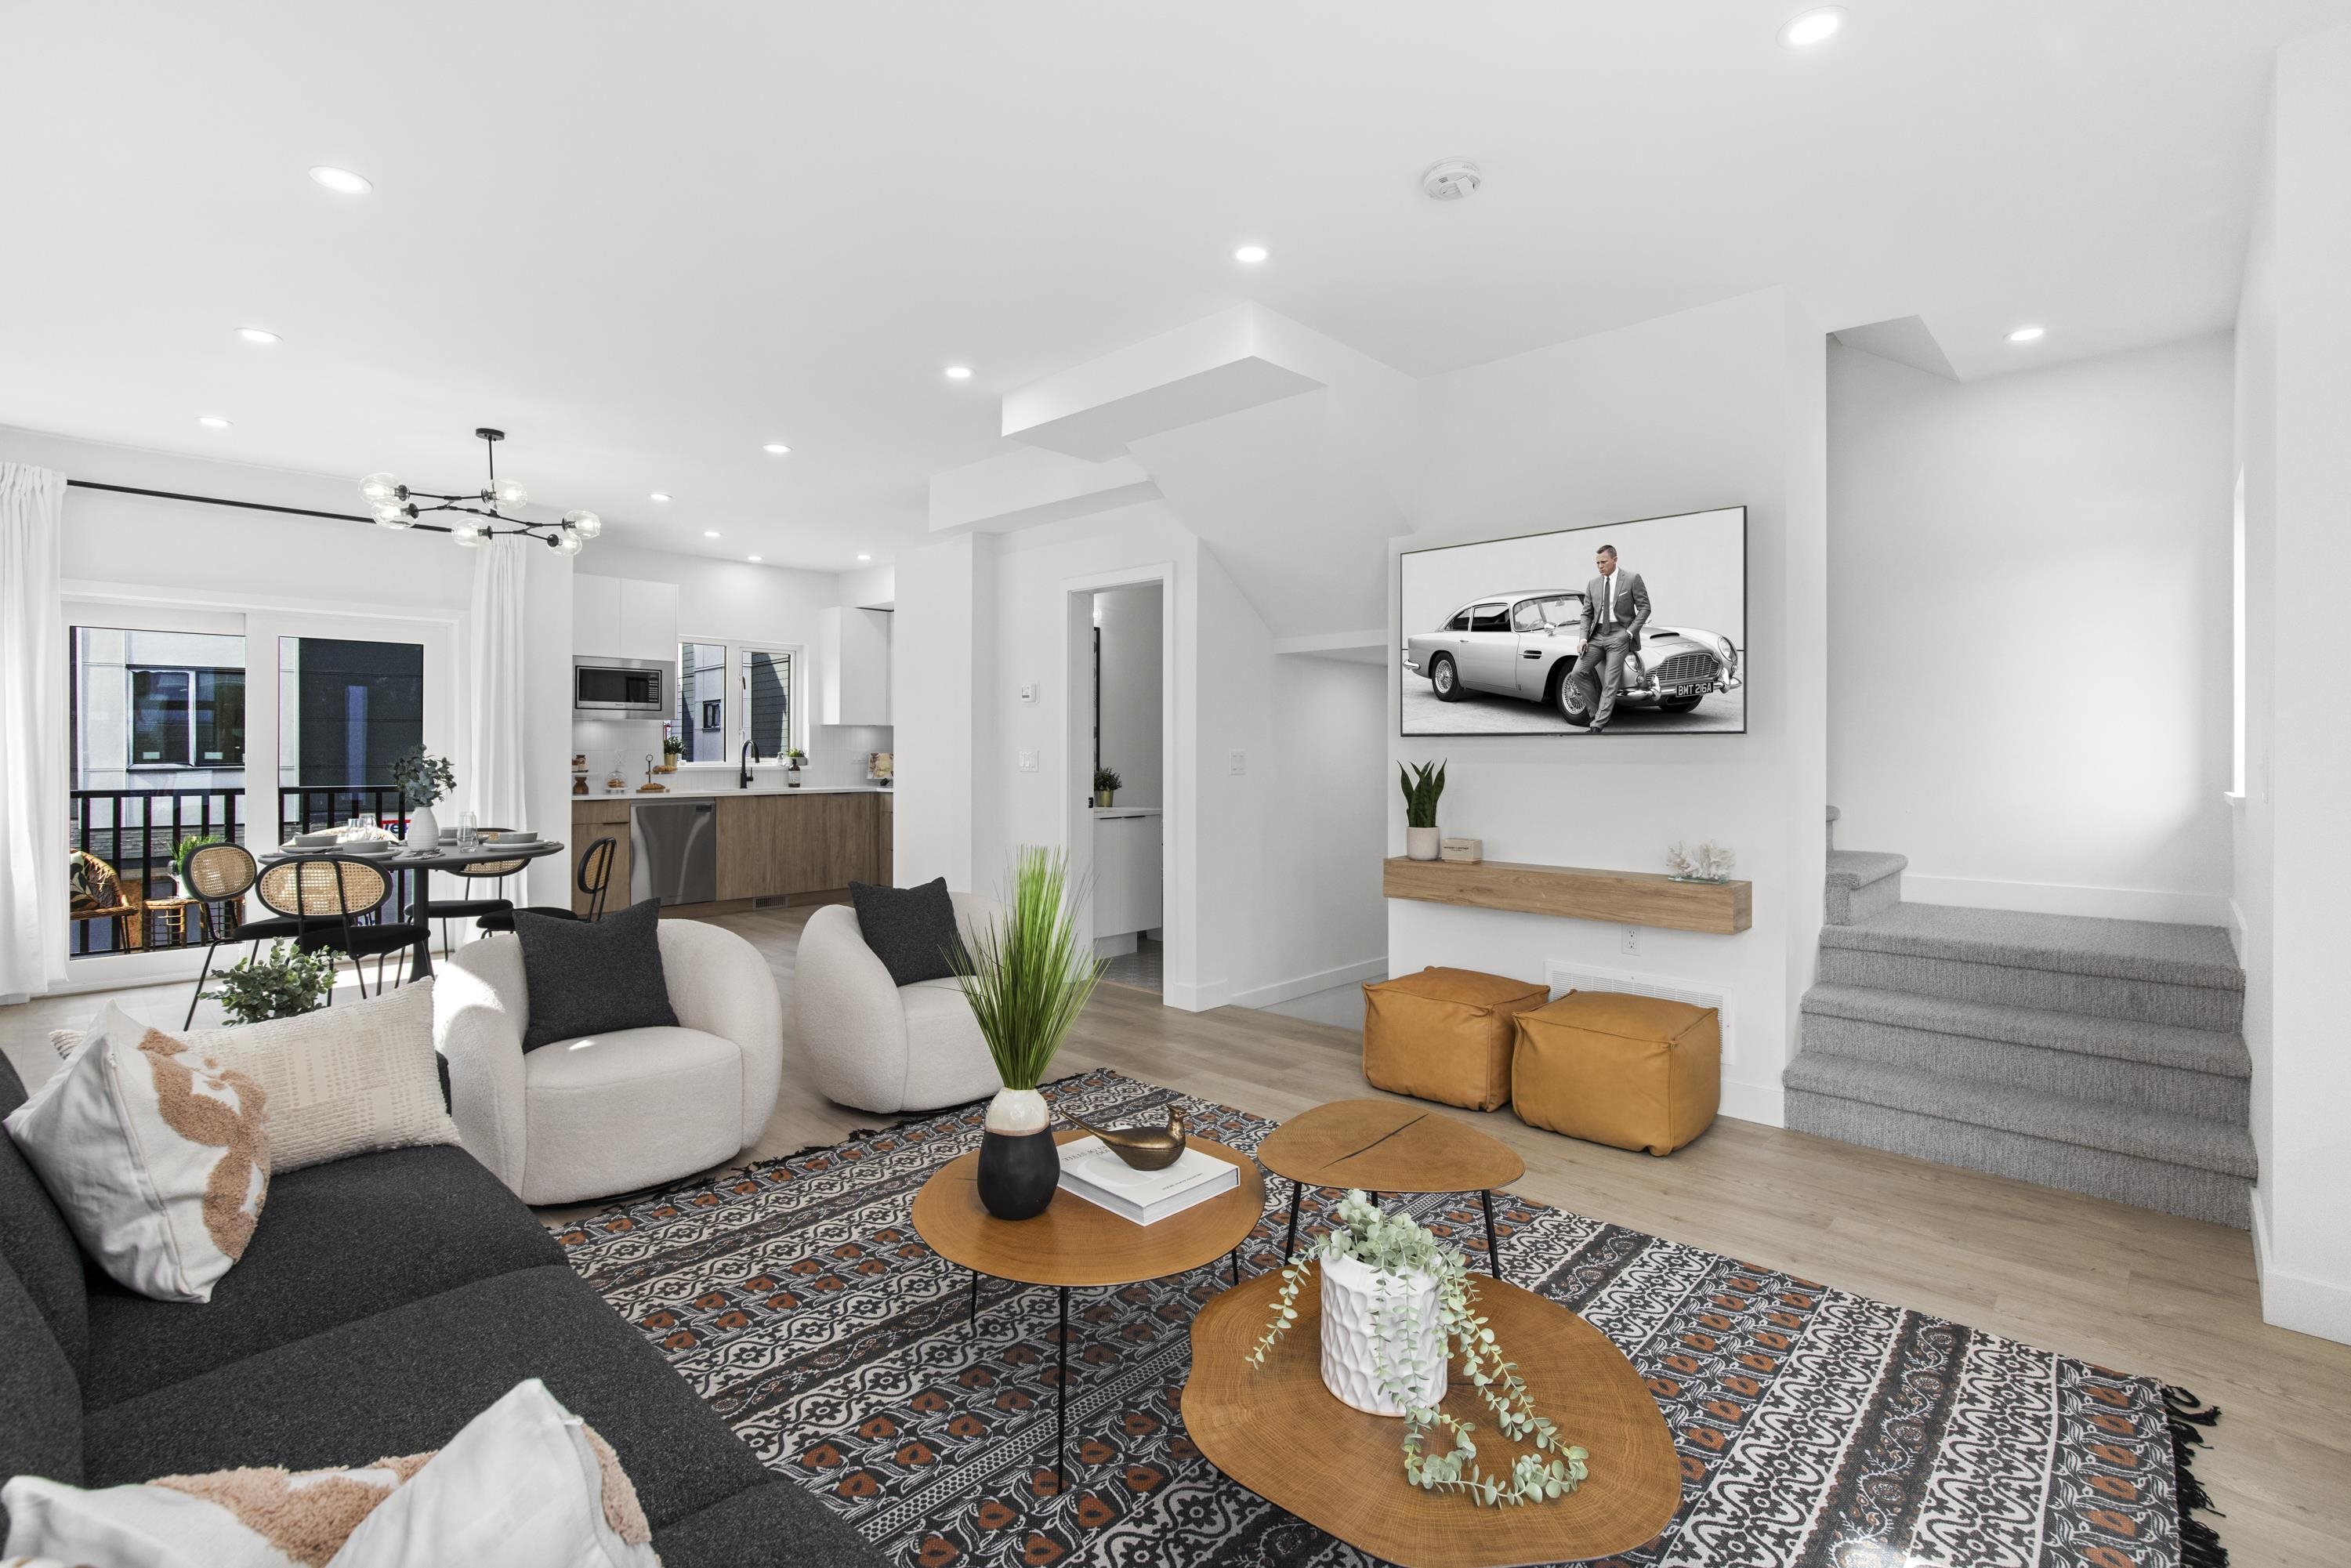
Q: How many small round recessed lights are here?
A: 12